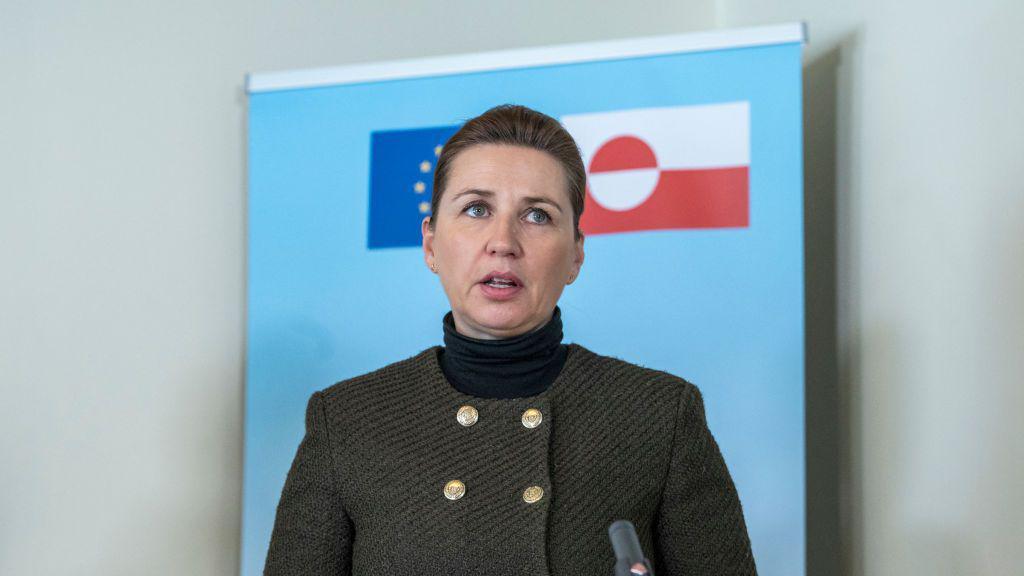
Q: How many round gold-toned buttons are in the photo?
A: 4